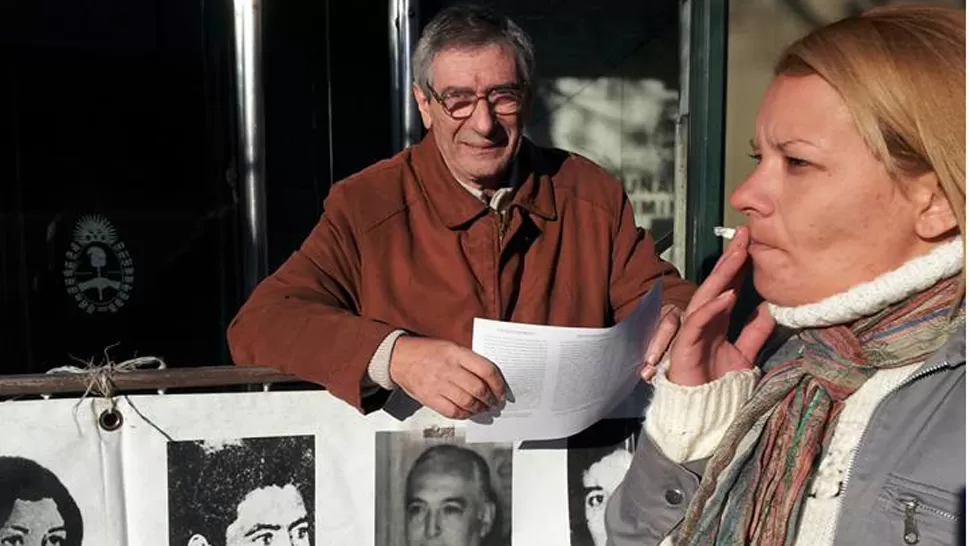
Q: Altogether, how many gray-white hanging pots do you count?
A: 0